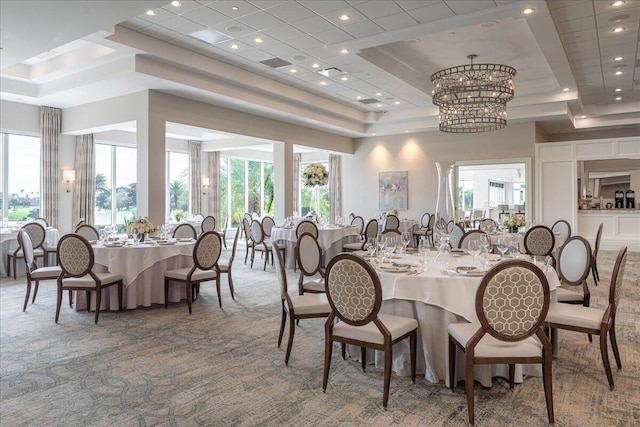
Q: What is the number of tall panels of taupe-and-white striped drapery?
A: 6